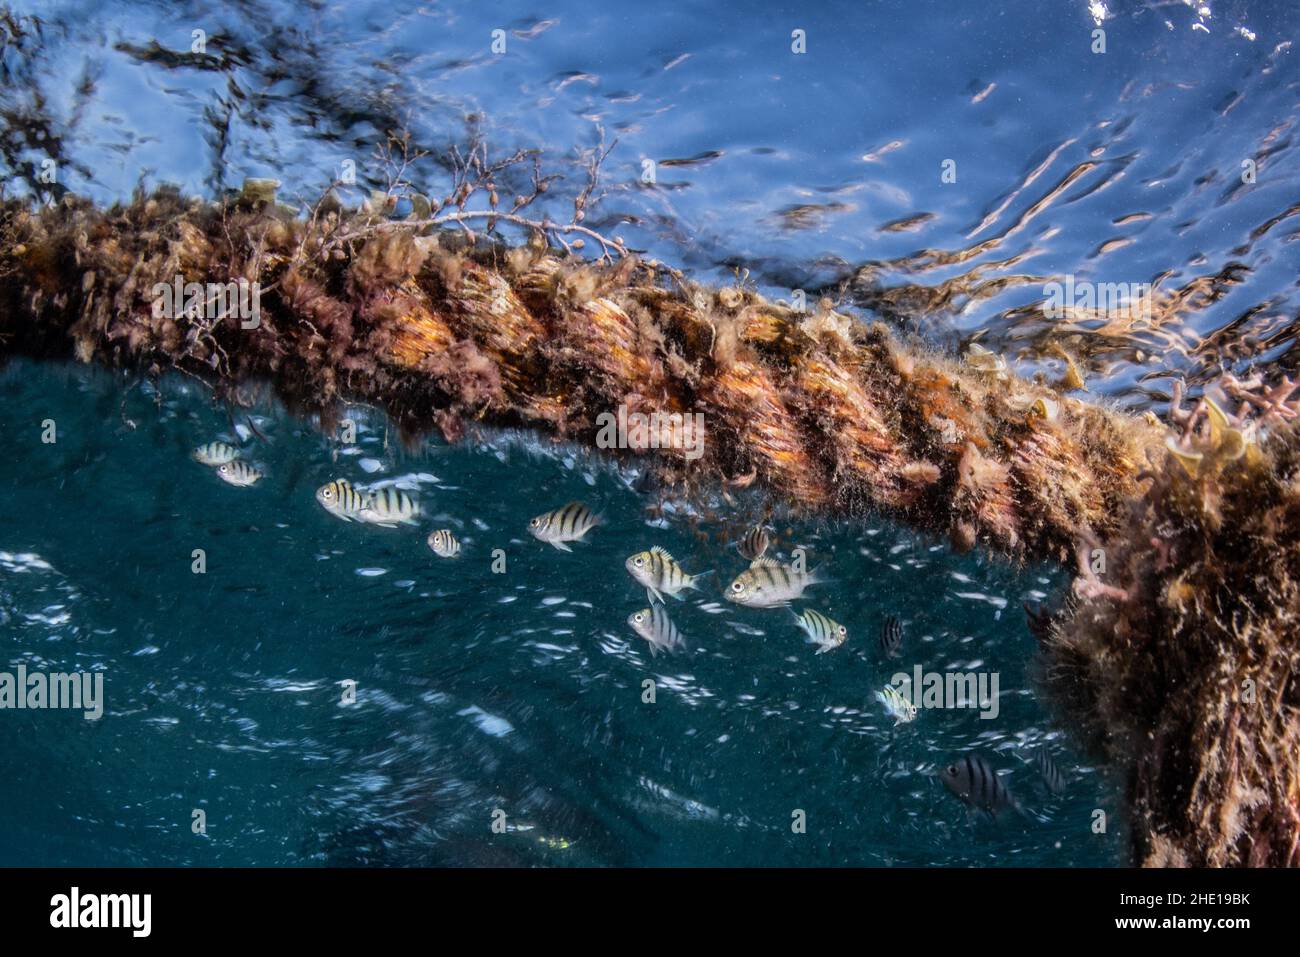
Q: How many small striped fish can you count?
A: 15